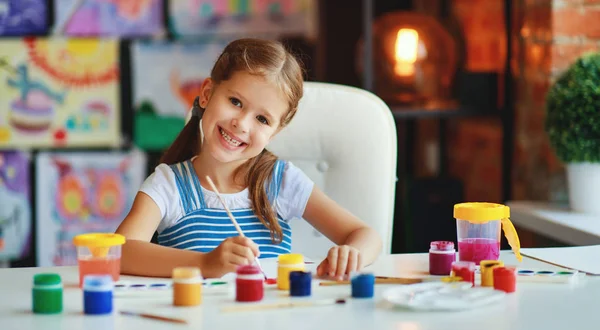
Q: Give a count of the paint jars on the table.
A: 11